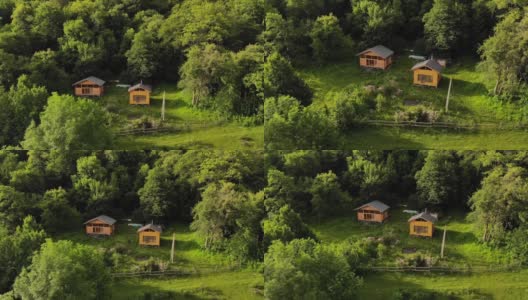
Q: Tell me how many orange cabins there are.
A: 8